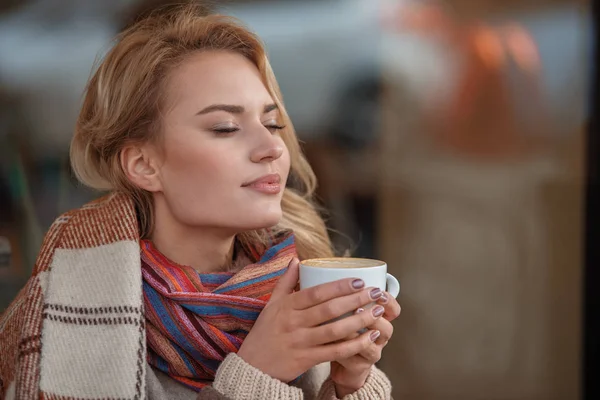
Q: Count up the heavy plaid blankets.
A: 1